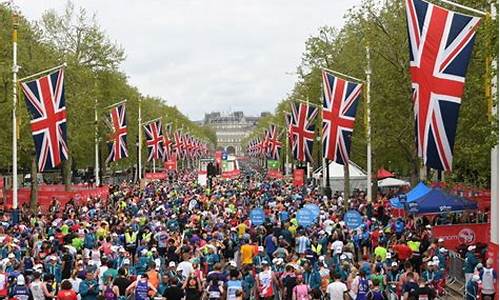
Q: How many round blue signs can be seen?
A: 4